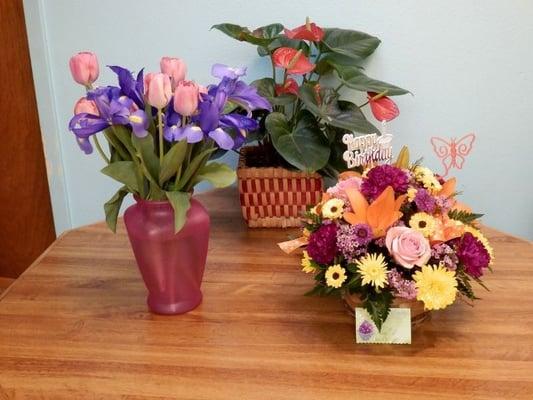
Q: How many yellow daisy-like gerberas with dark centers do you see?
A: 3